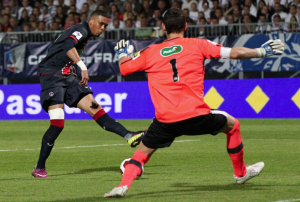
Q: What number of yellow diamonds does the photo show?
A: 3